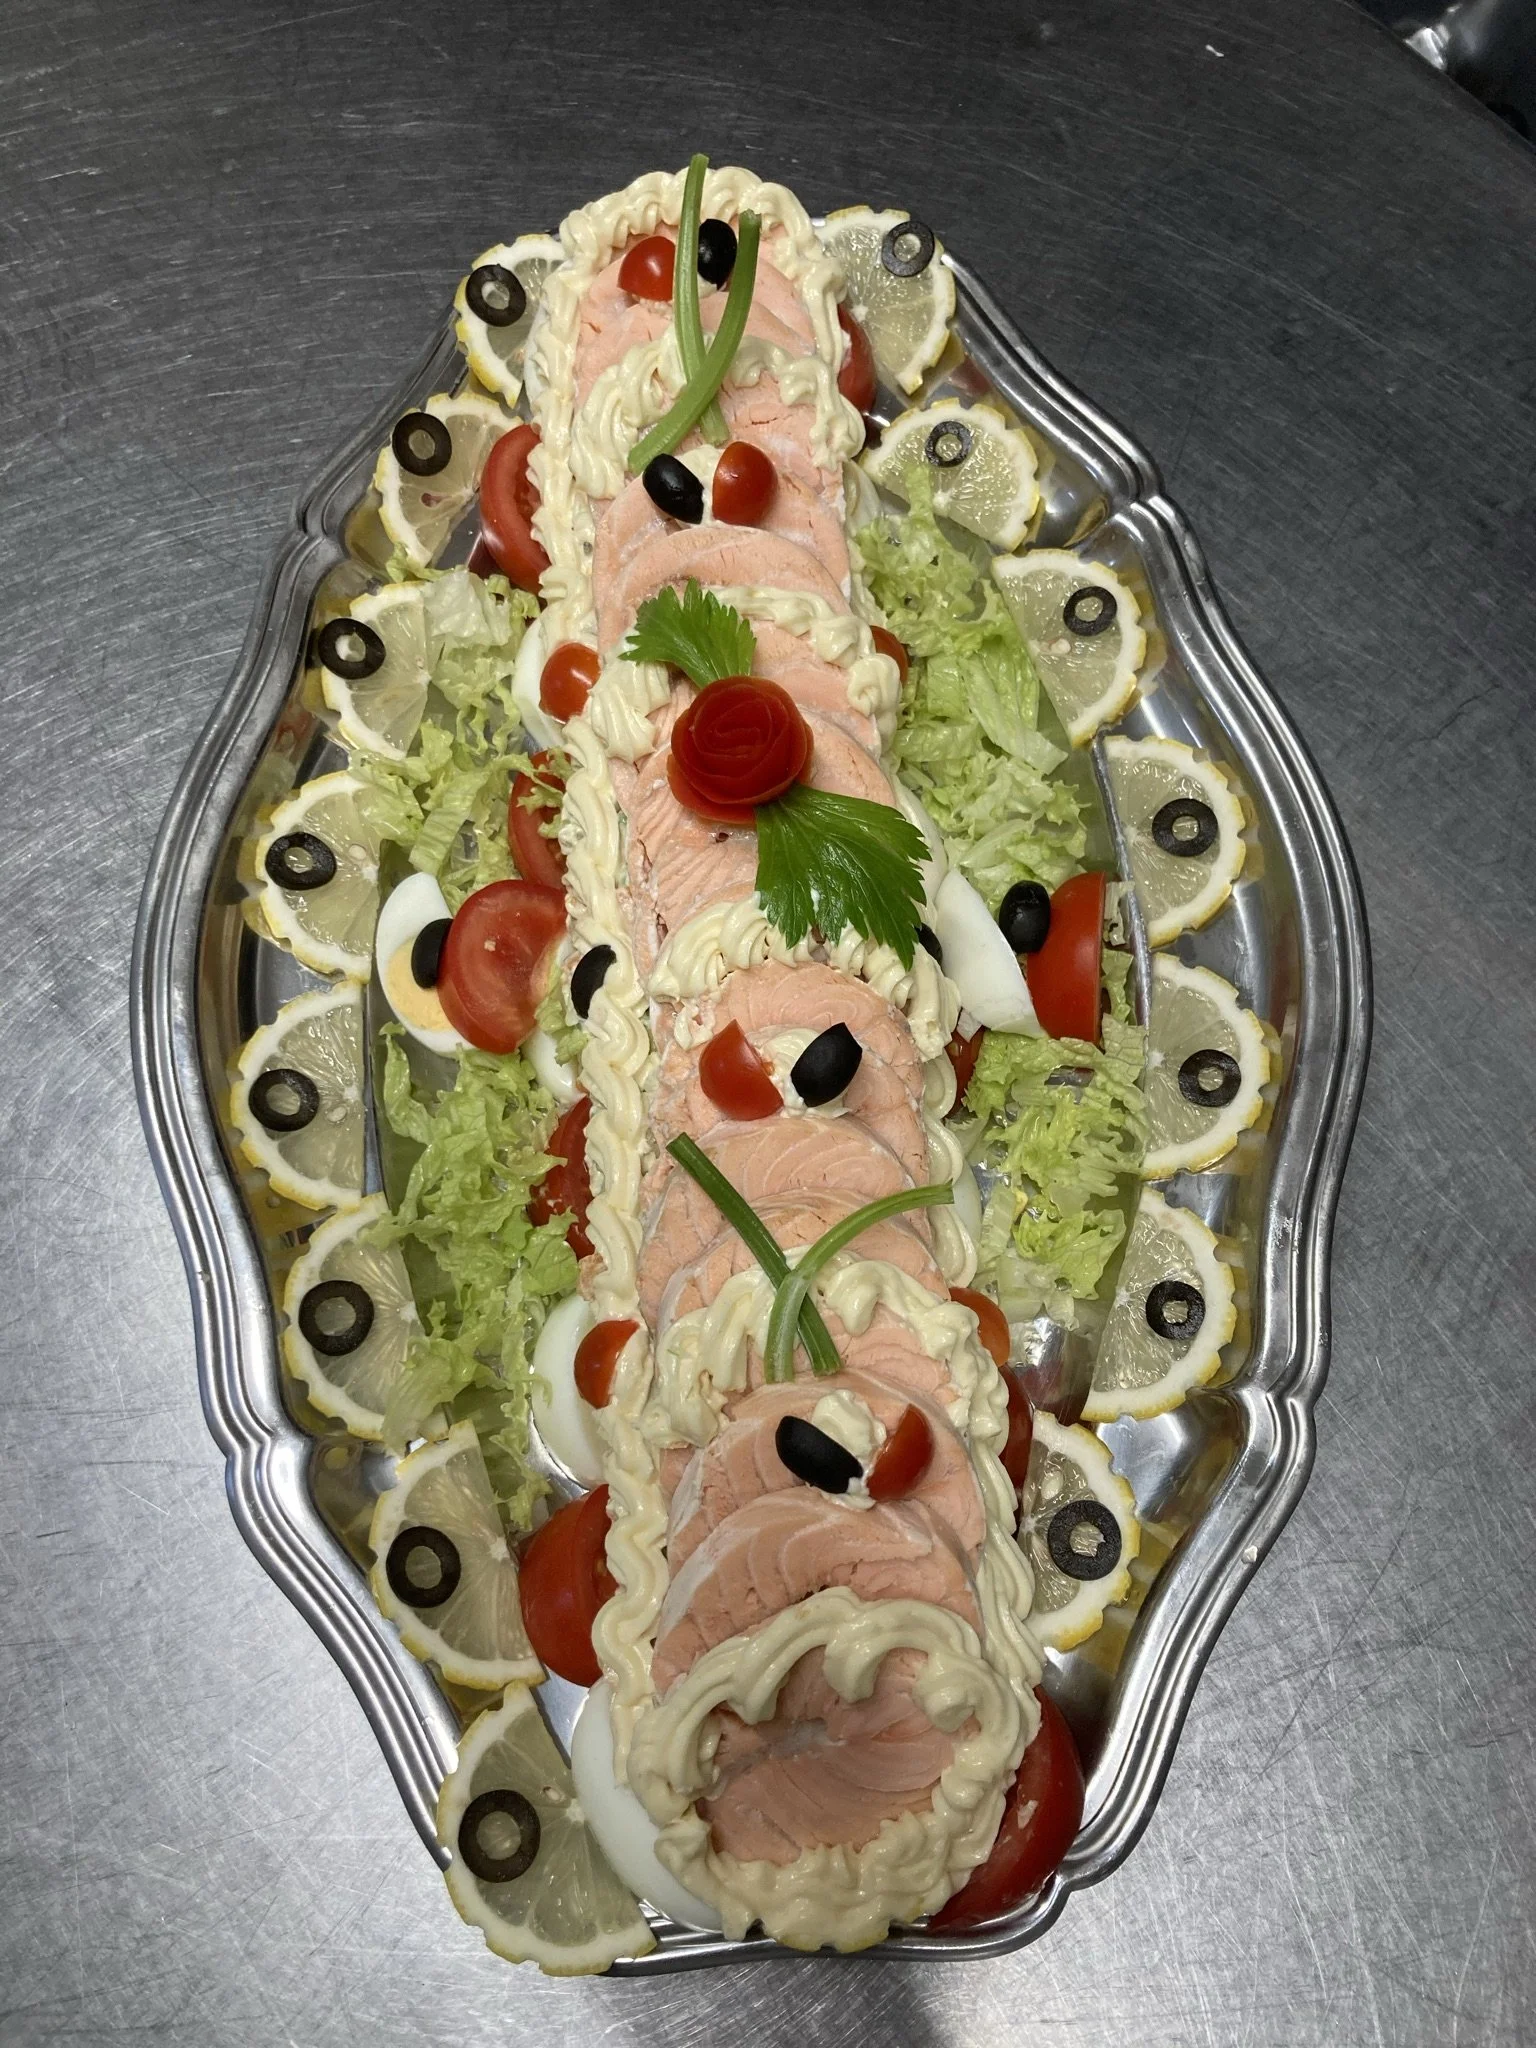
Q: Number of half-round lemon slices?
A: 15